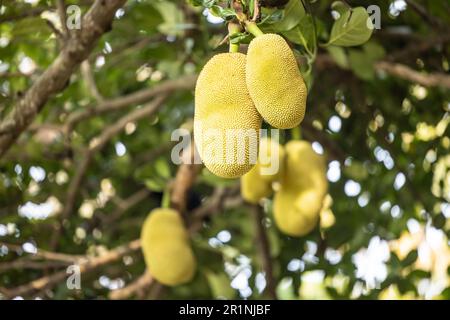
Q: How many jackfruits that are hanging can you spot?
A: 5